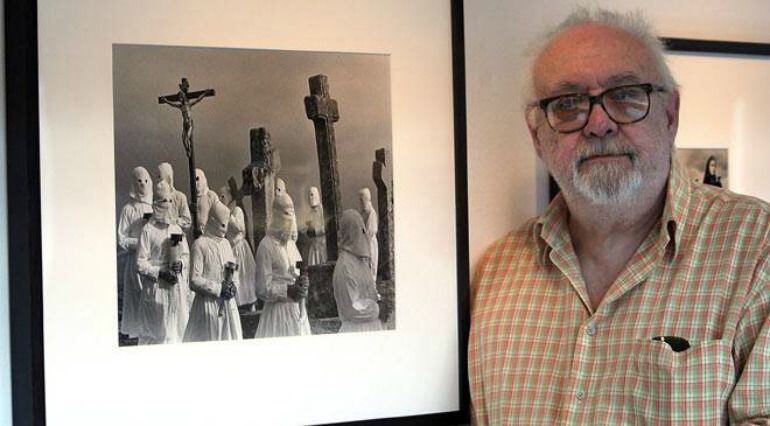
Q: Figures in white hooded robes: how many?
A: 11